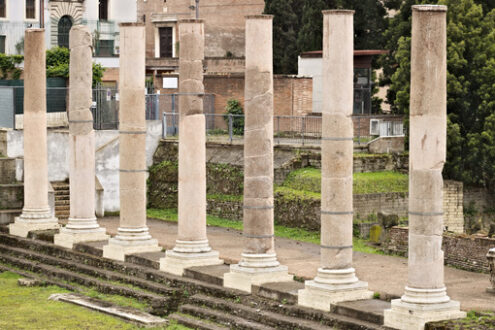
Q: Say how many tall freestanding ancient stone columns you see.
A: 7